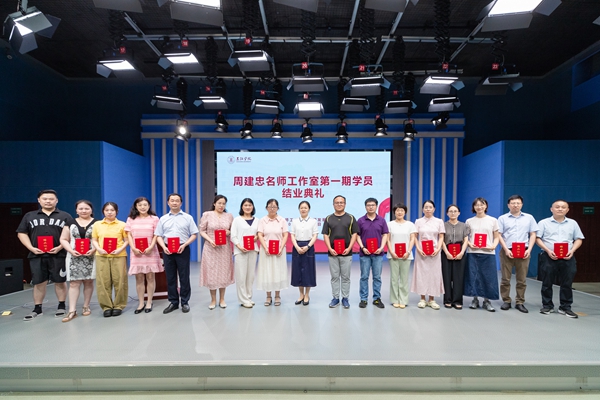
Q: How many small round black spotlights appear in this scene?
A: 9